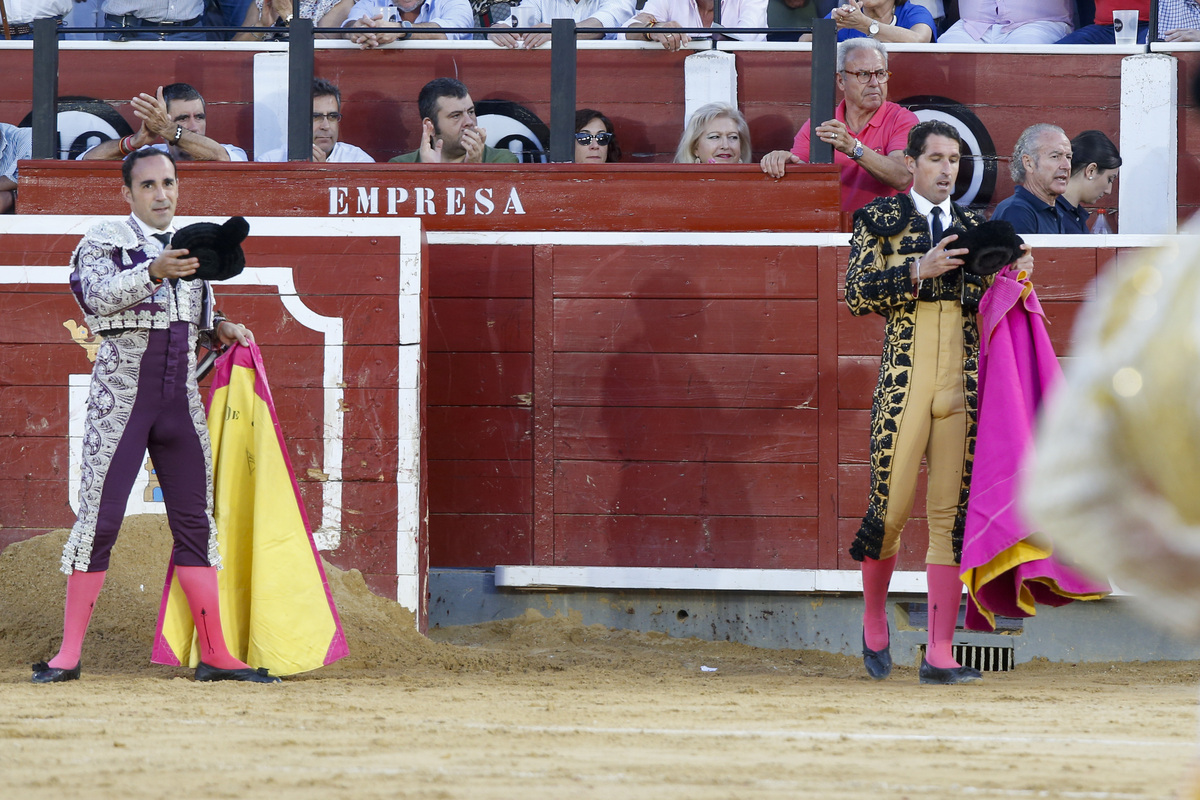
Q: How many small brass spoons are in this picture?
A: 0